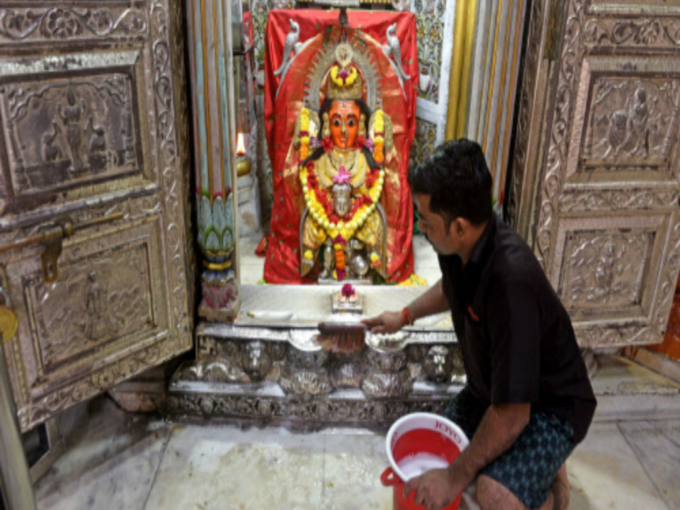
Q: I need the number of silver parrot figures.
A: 2